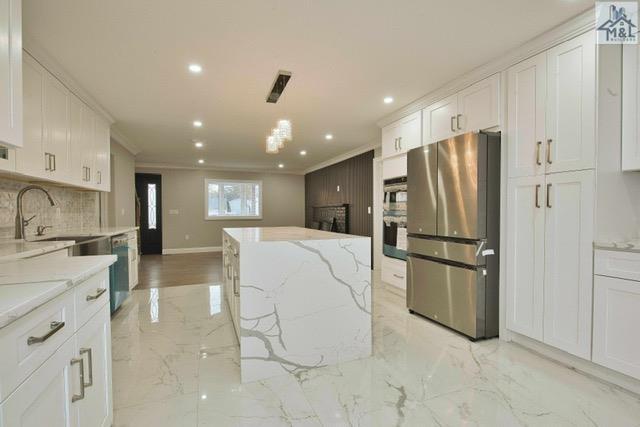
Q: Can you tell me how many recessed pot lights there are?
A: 8